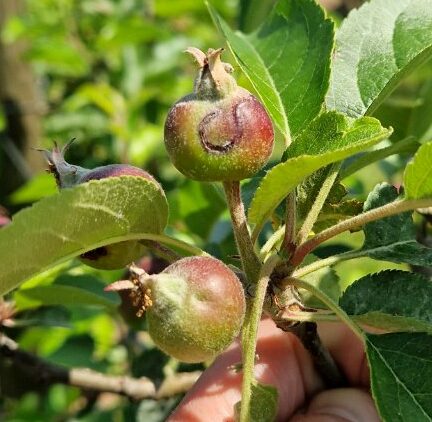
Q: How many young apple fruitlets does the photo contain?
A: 3